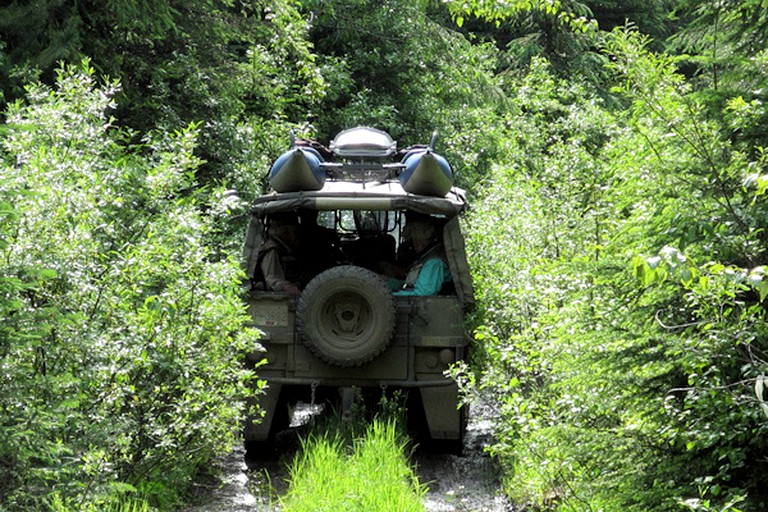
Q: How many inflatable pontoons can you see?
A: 2